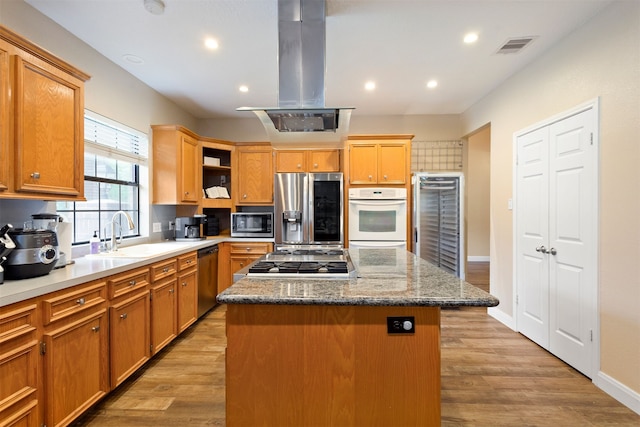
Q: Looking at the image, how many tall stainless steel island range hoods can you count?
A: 1